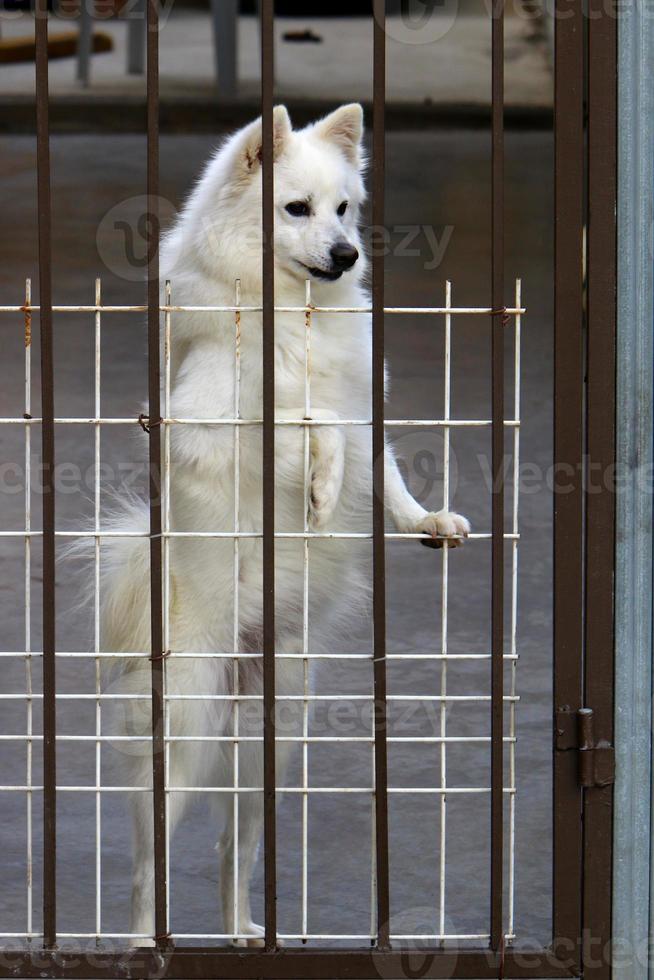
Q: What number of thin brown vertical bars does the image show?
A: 5